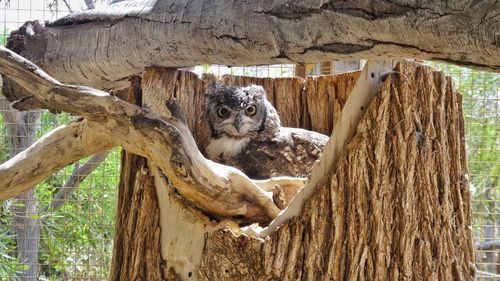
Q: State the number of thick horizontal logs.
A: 1